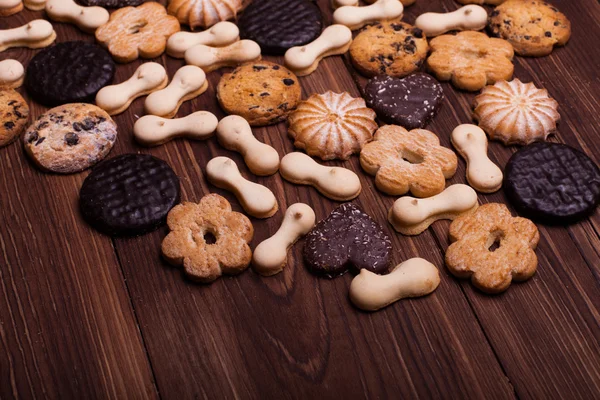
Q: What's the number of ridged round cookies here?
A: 3